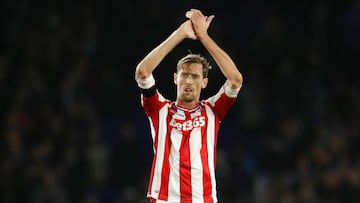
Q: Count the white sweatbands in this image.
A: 2